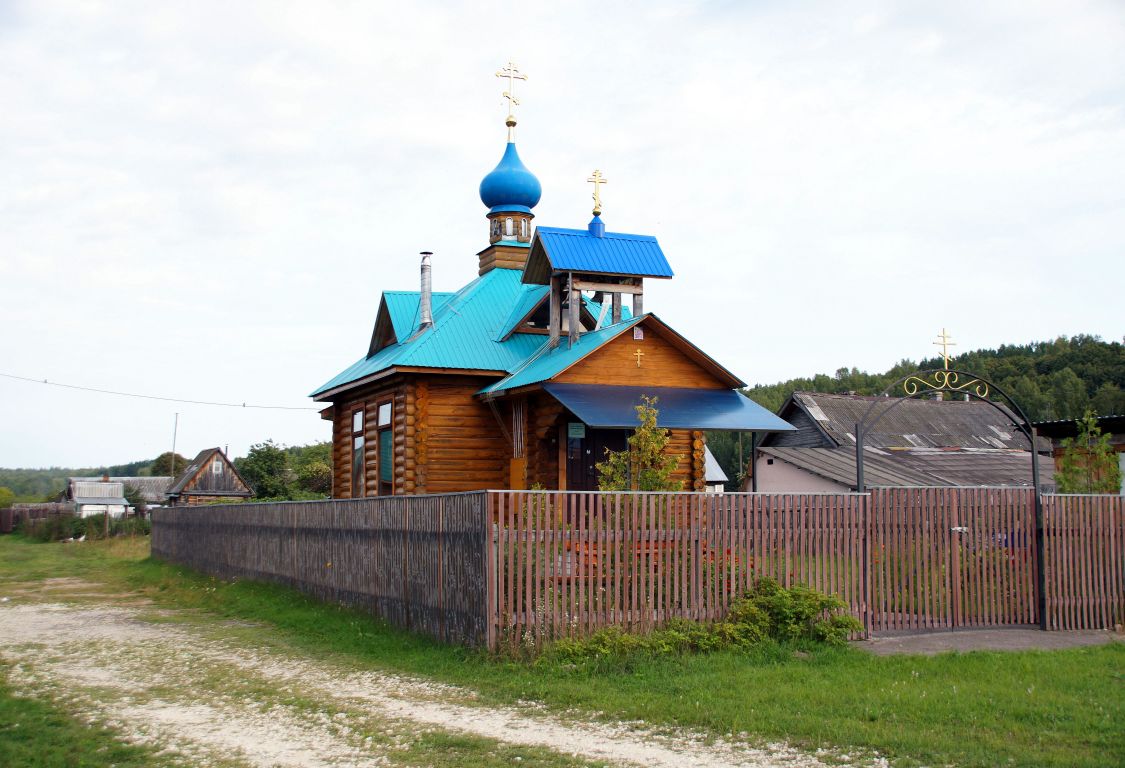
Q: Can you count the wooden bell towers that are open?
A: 1